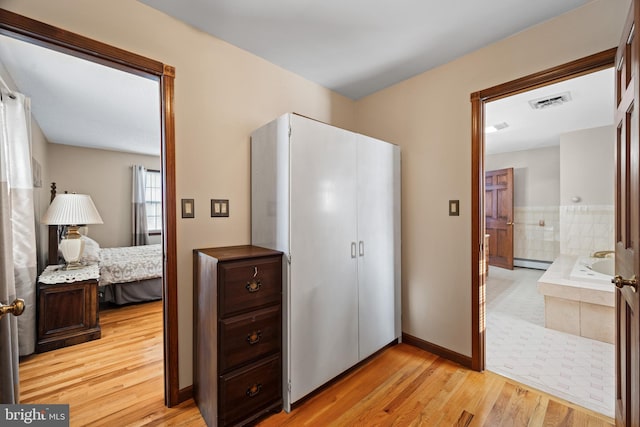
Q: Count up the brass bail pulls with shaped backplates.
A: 3